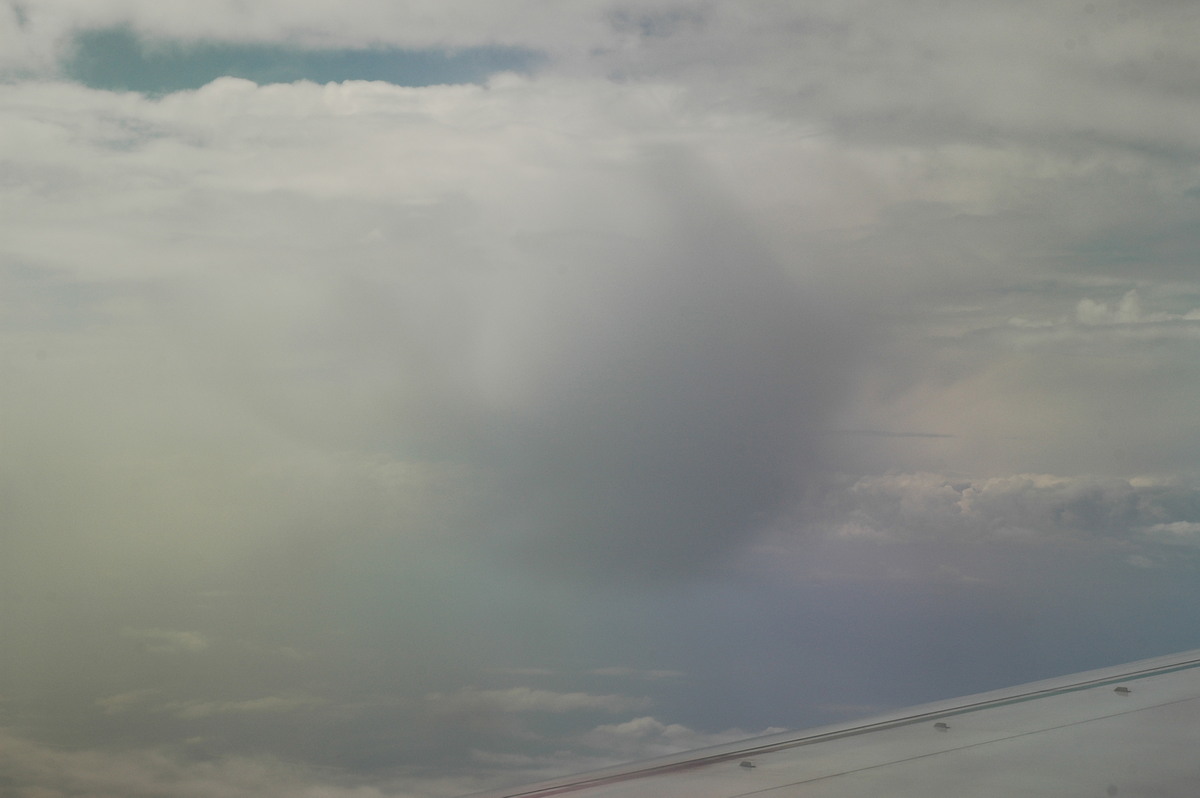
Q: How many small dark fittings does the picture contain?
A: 3